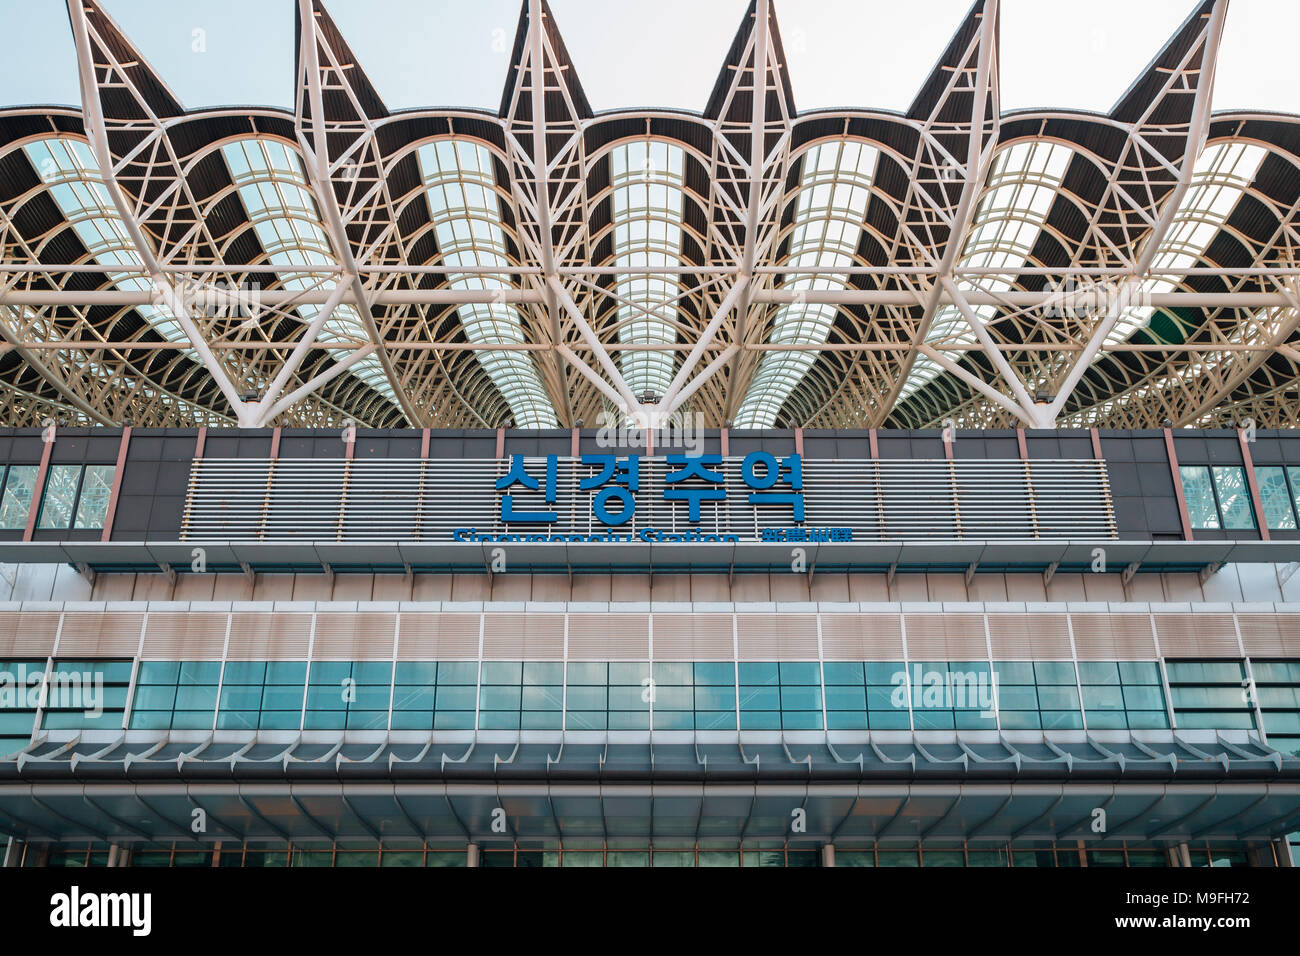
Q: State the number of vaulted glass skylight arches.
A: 7